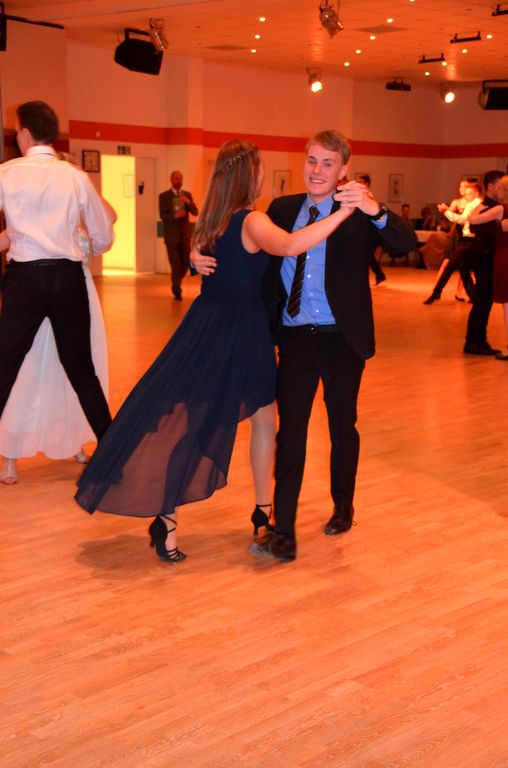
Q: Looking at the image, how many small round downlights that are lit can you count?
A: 12